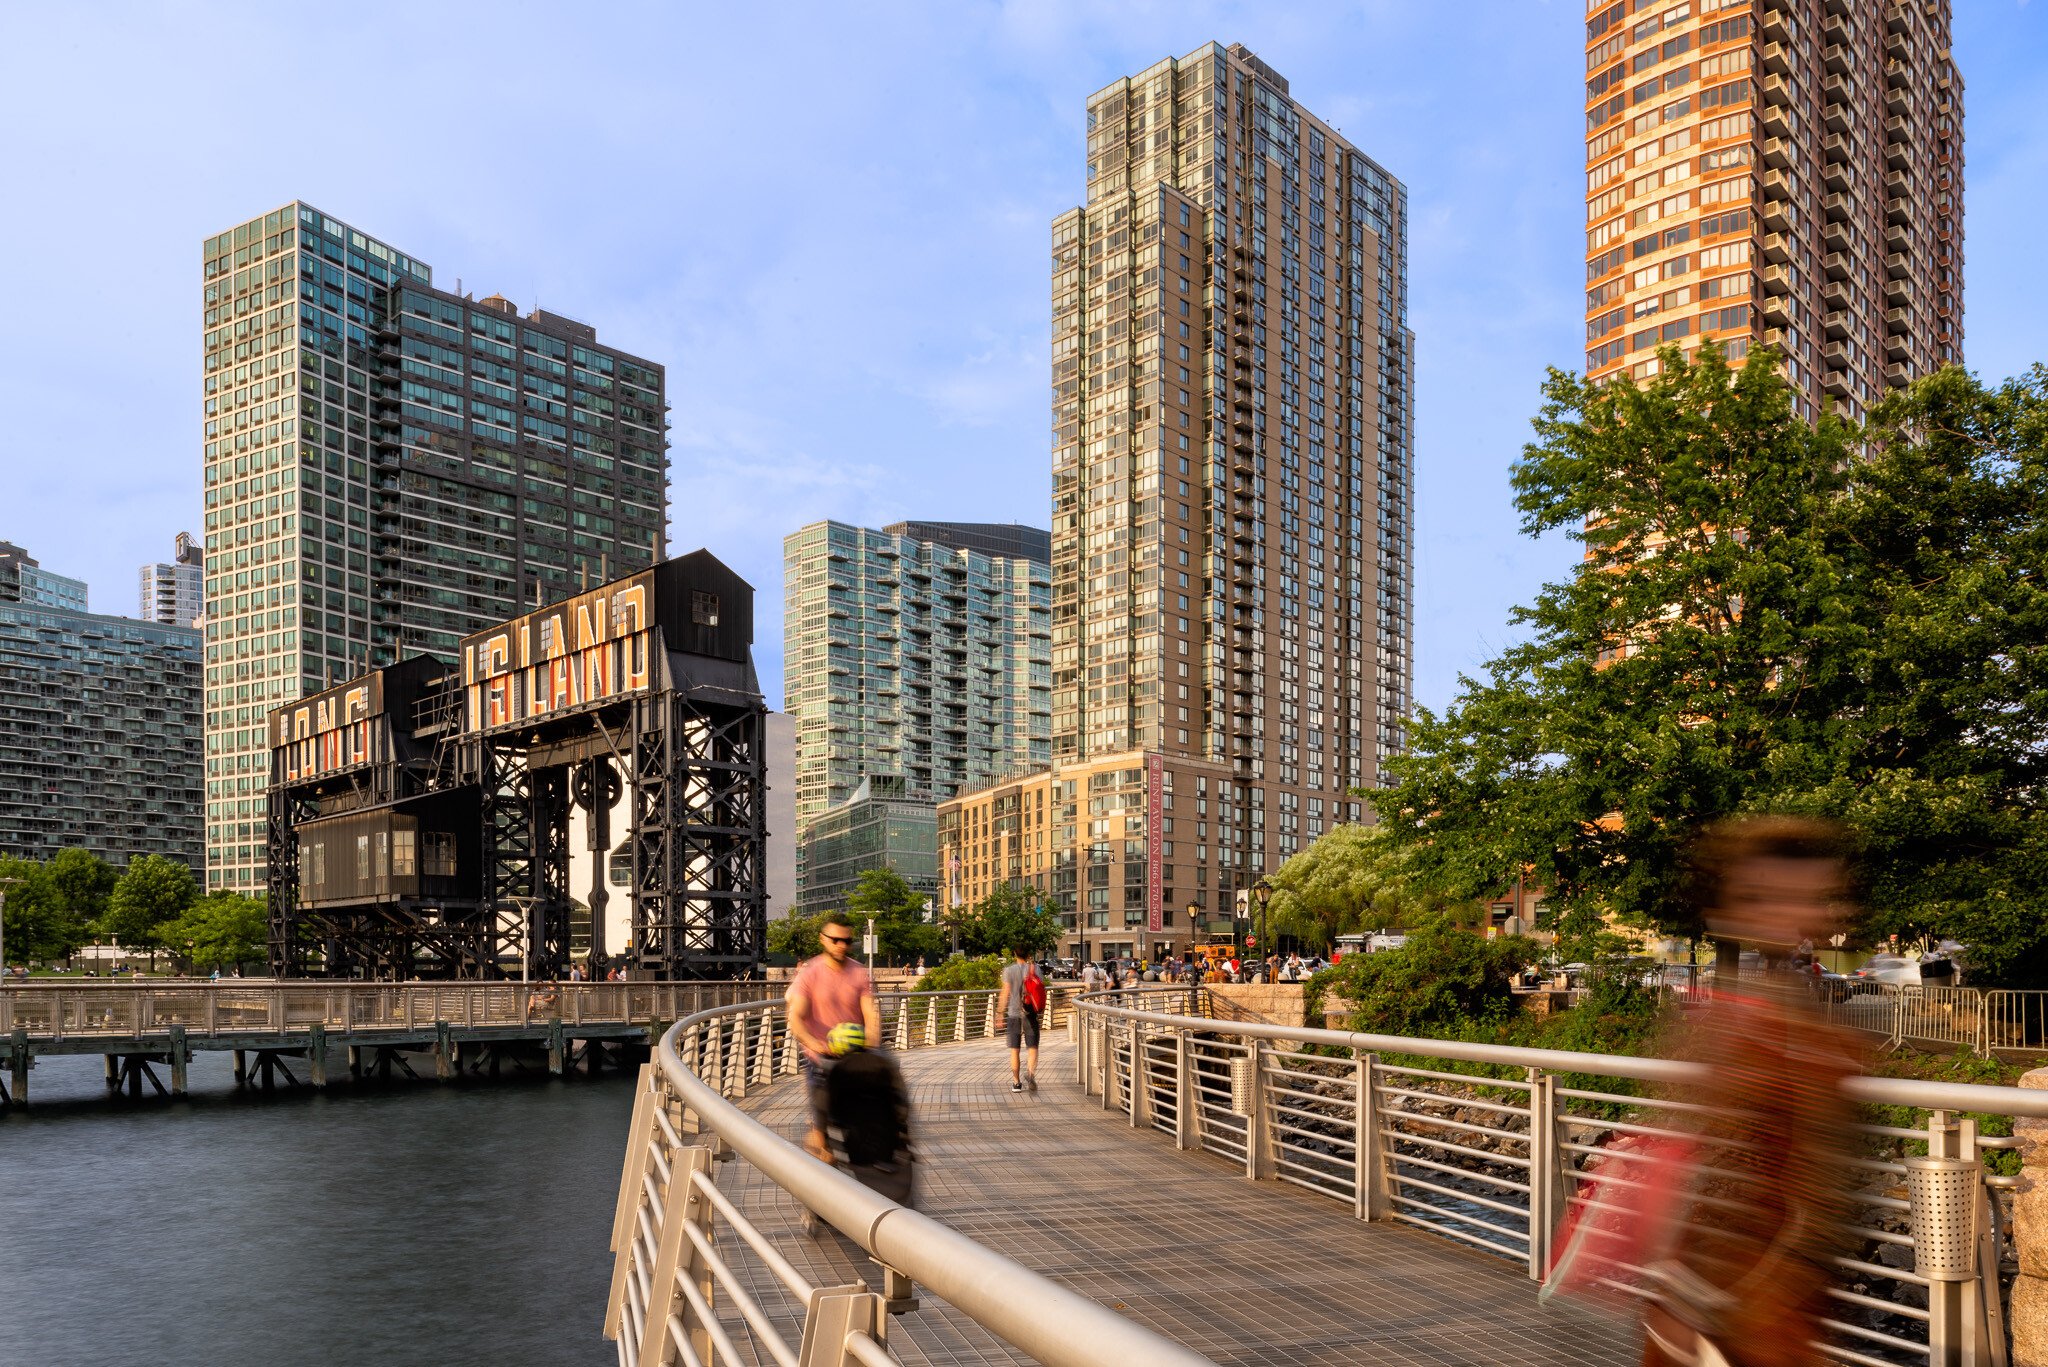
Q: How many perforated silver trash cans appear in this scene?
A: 4